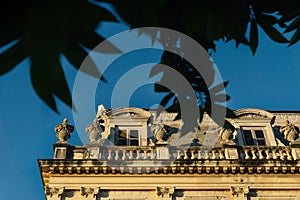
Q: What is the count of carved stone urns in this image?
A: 5